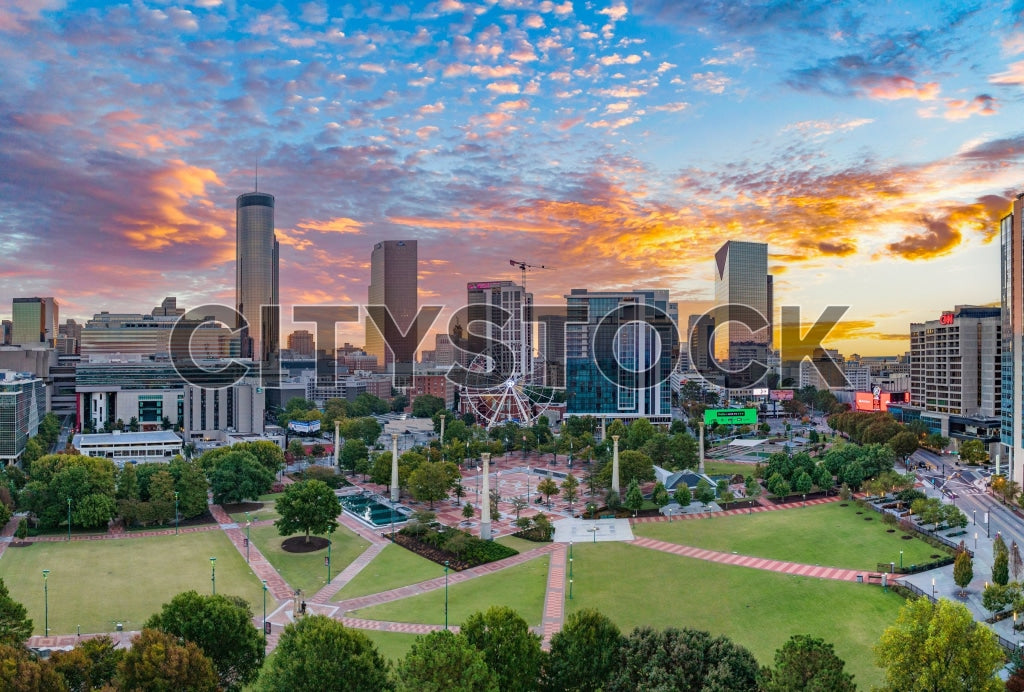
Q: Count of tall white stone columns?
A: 7